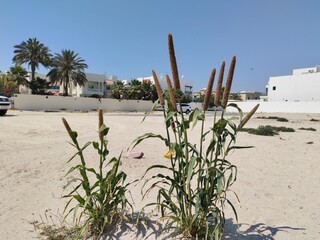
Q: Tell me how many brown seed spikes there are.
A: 9